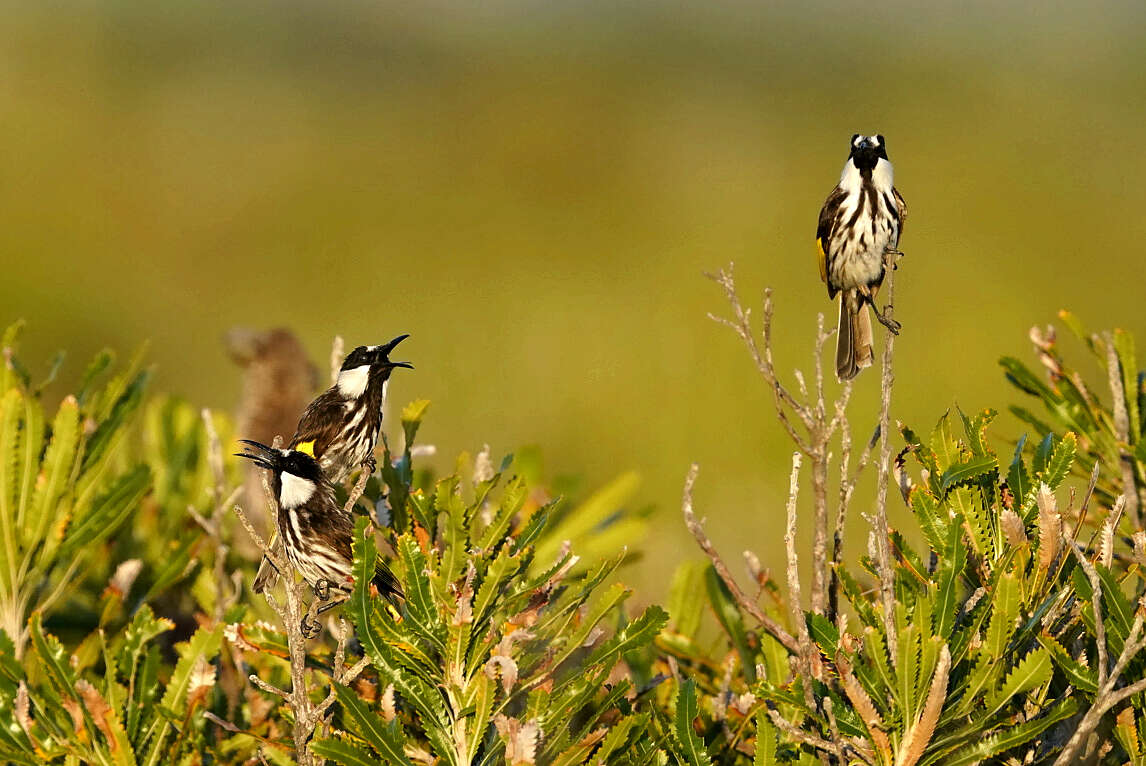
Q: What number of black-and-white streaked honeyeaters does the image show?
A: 3